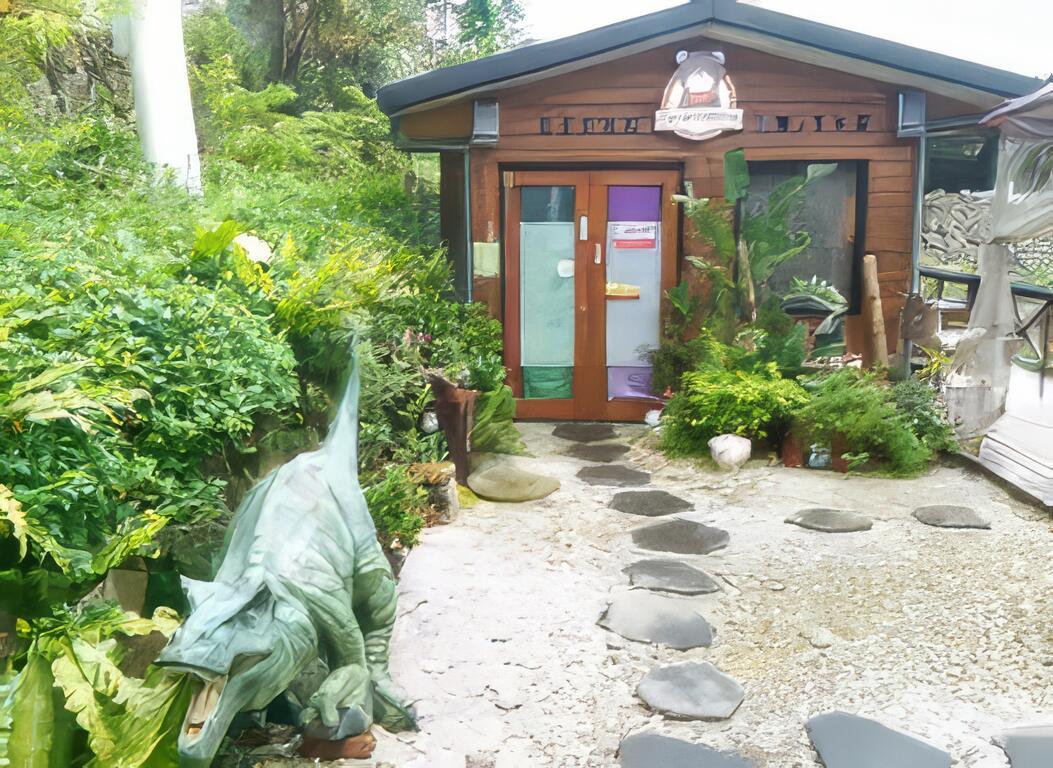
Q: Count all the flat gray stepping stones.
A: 13